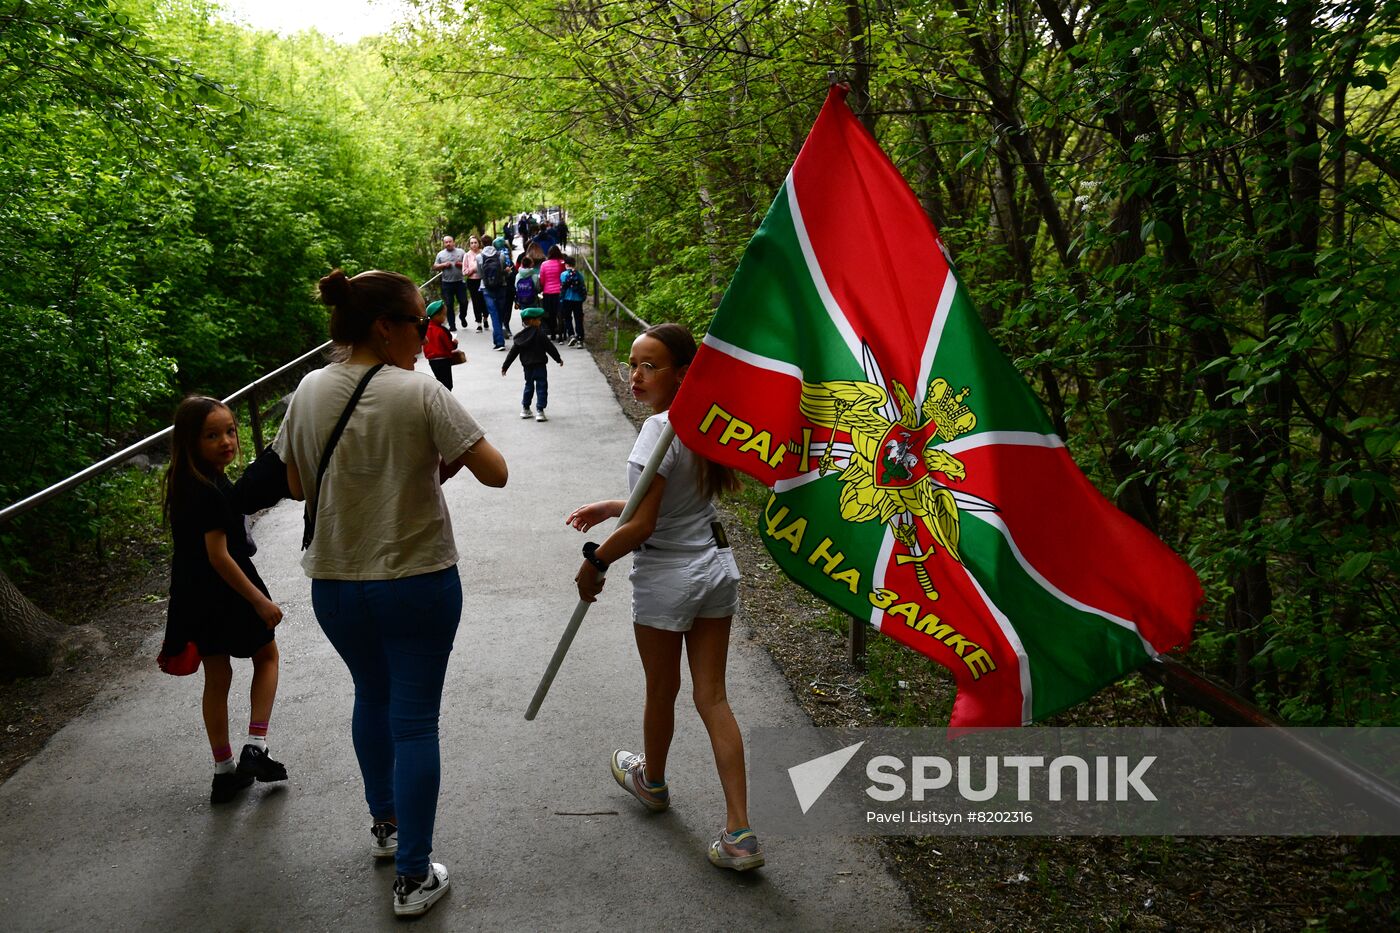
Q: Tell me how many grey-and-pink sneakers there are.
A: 2